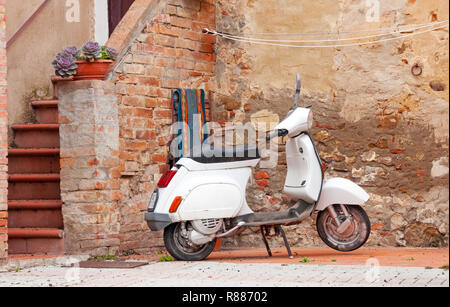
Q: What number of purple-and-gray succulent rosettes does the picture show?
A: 4